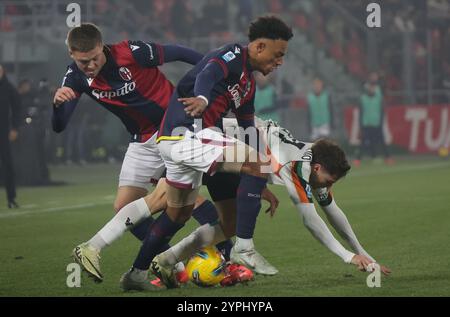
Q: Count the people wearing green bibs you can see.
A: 3